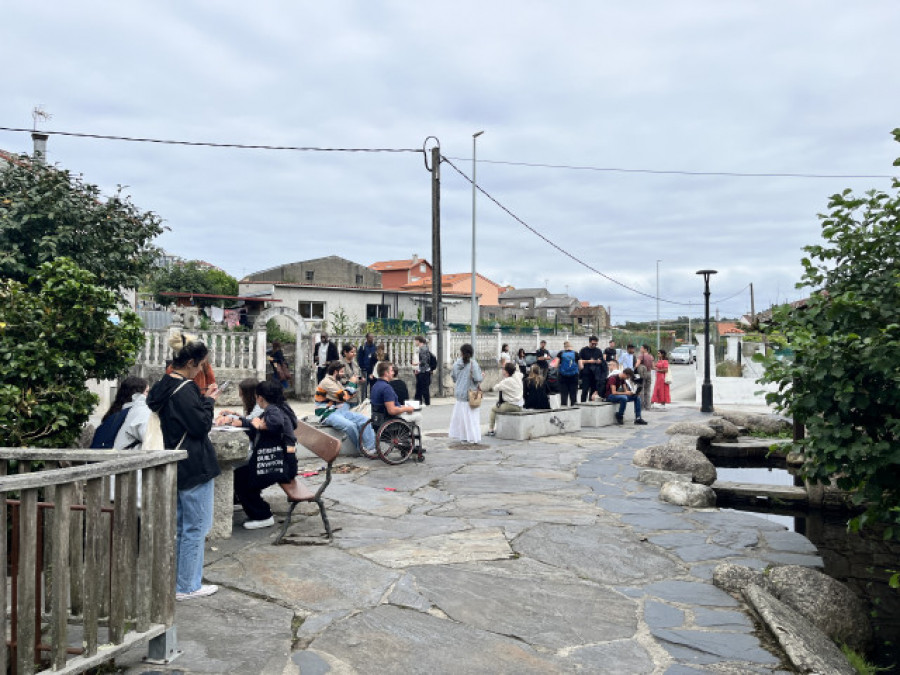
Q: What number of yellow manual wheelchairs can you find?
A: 0